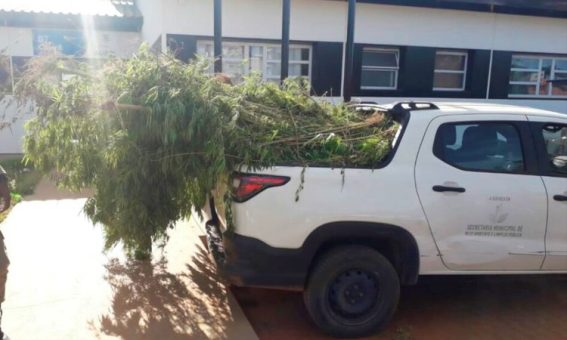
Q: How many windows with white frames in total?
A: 4